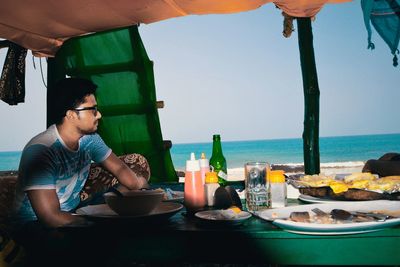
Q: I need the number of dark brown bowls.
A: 1